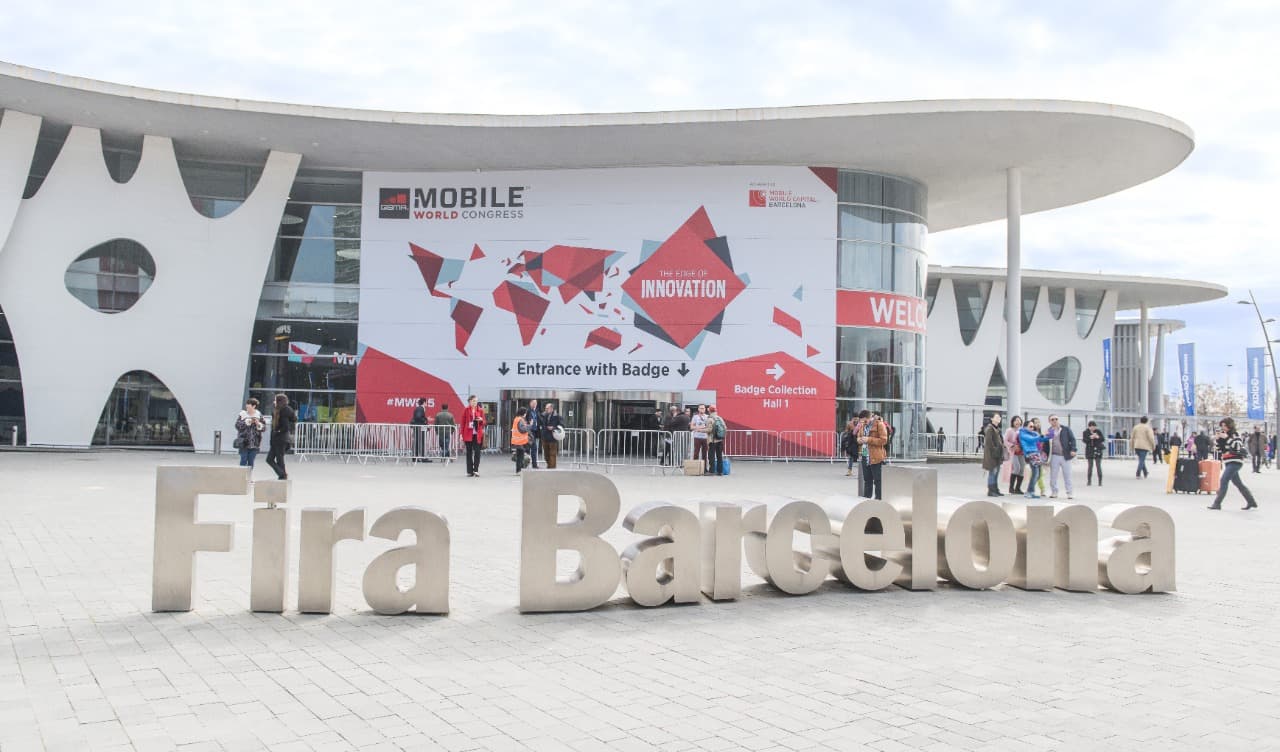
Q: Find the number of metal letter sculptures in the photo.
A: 13